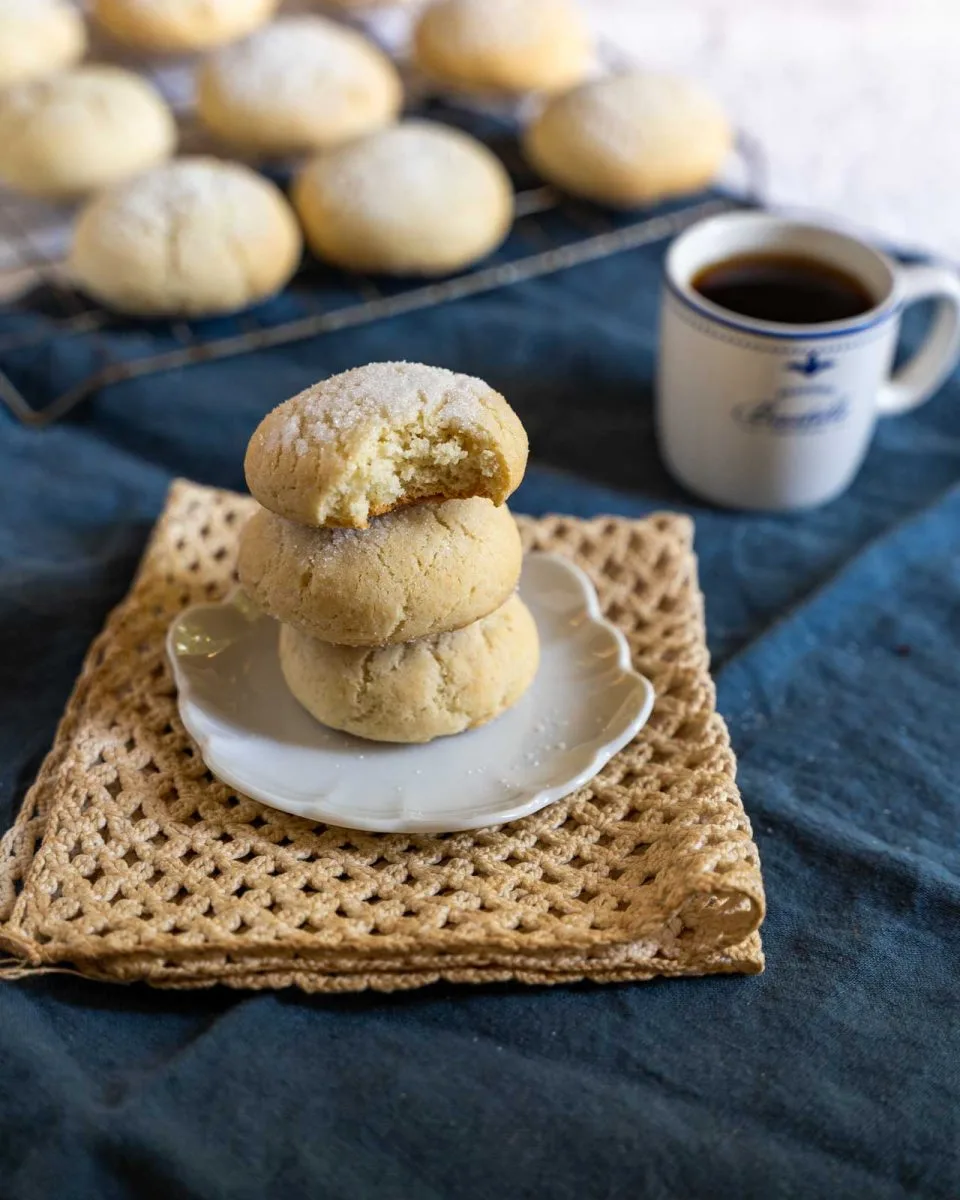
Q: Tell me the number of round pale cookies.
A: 11